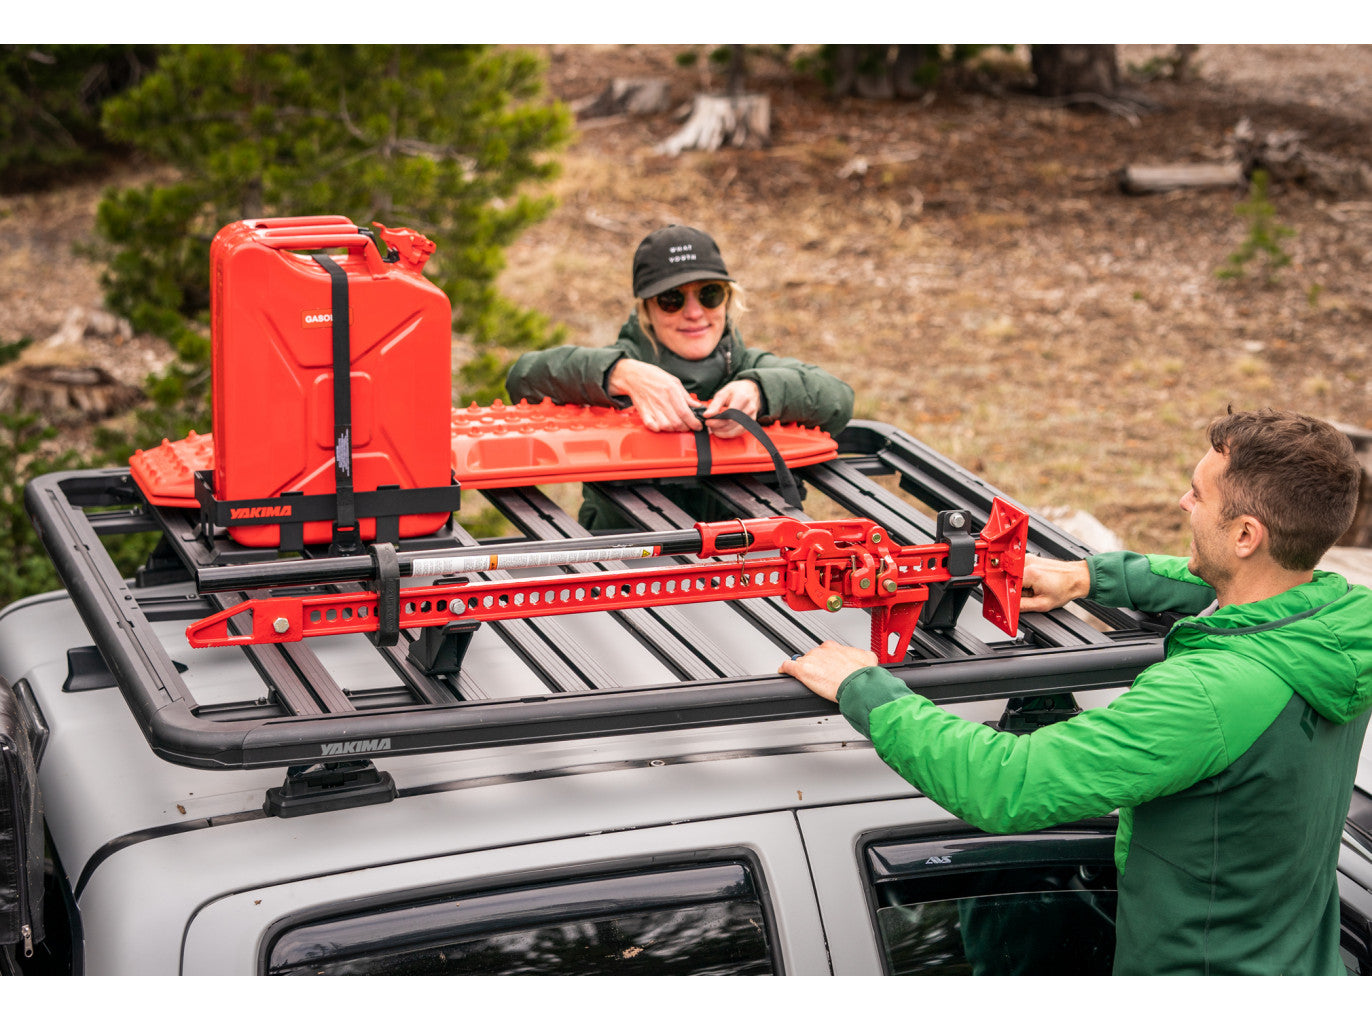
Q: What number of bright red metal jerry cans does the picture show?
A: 1